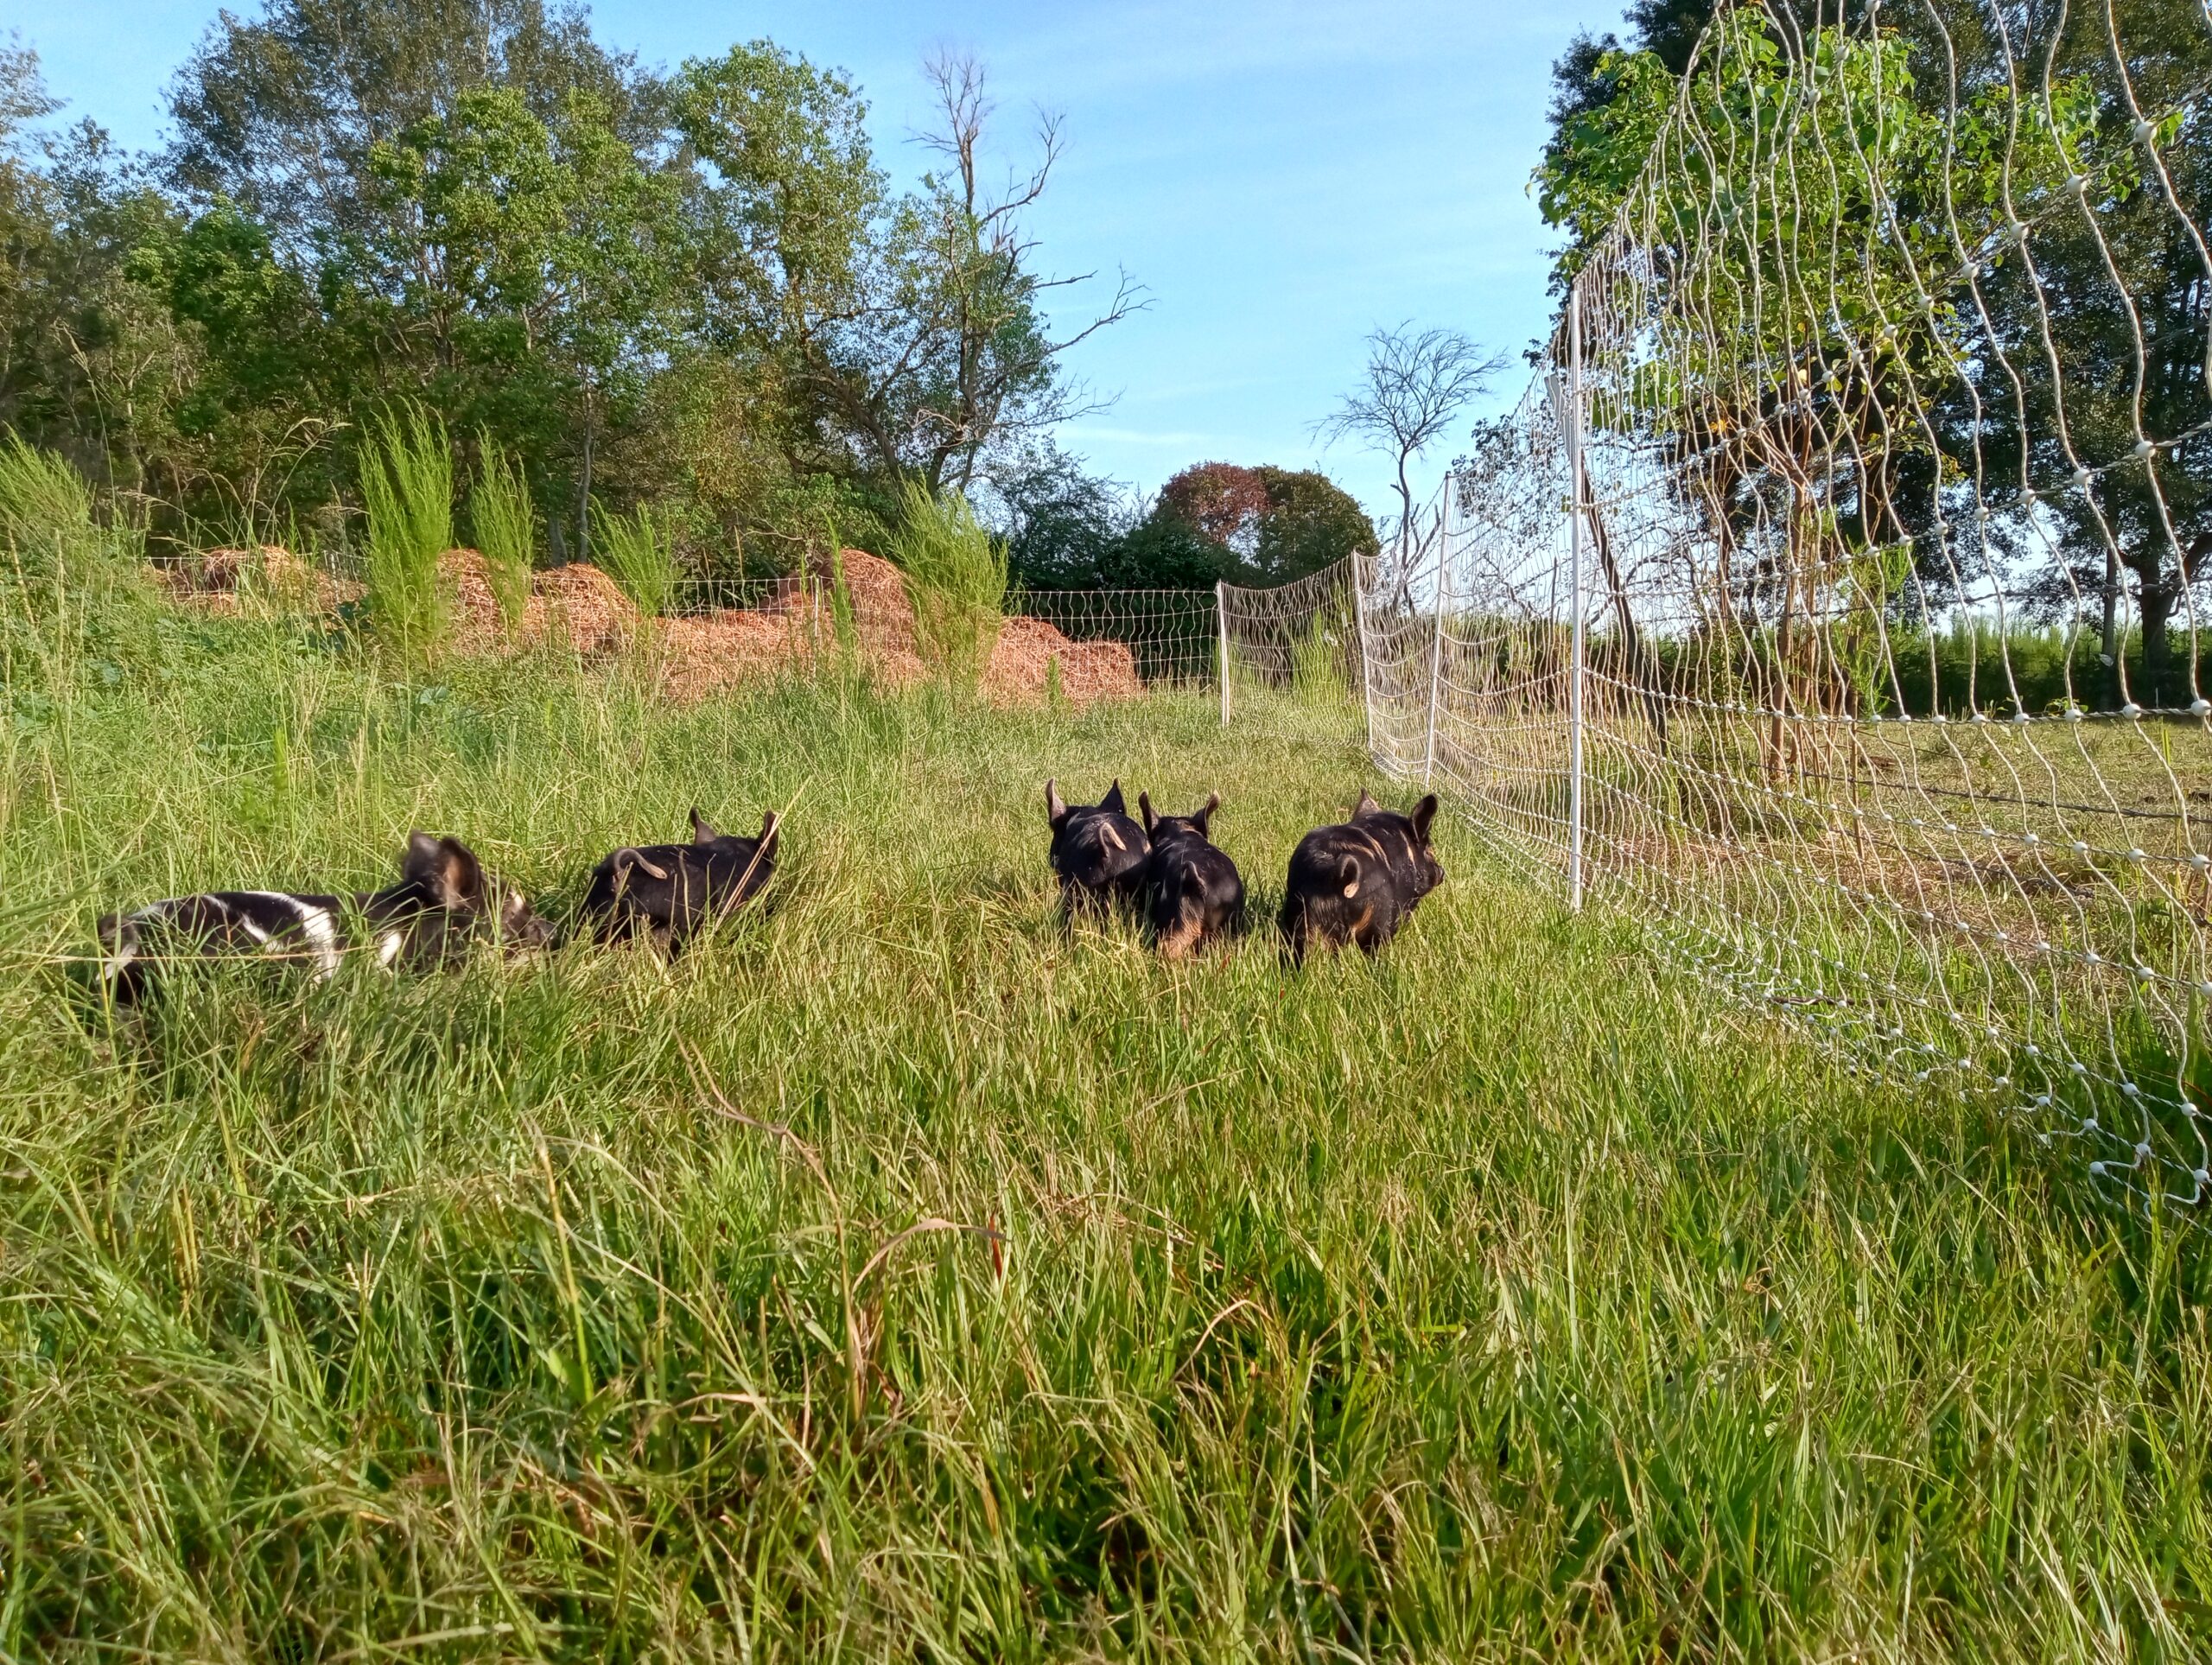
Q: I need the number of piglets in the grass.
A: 5